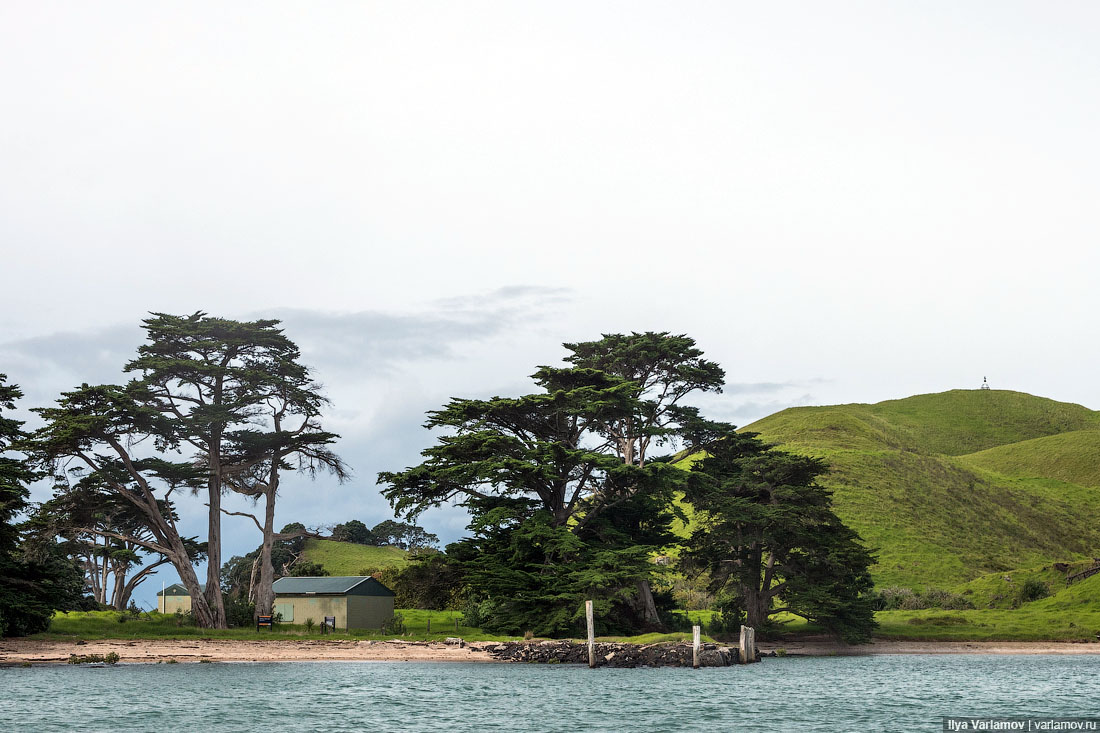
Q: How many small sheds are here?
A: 2